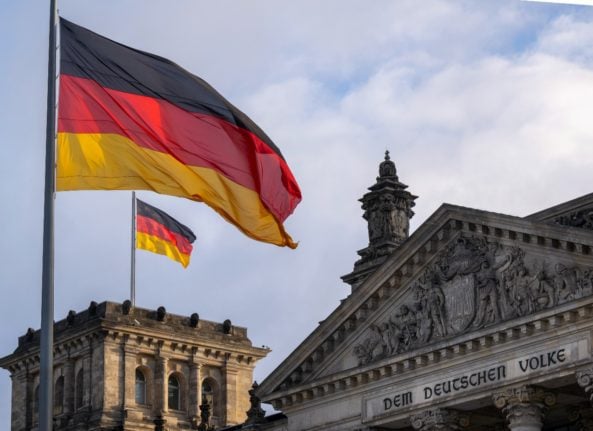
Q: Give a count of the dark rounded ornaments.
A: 7